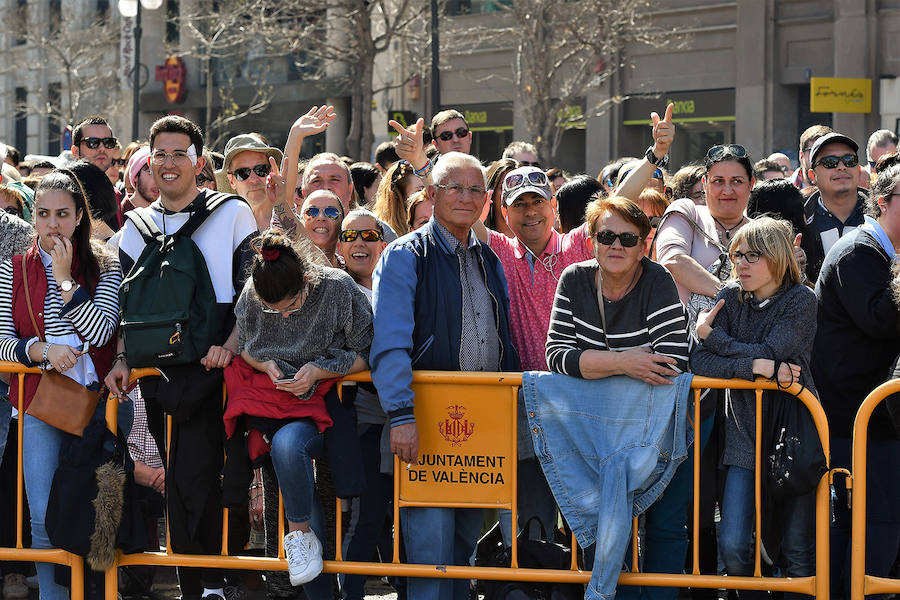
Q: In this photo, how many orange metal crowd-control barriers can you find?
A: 3